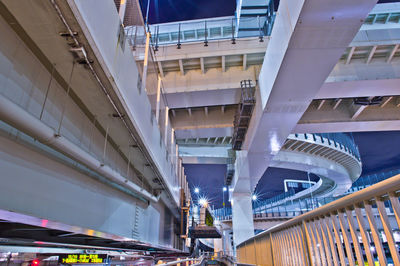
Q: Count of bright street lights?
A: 4